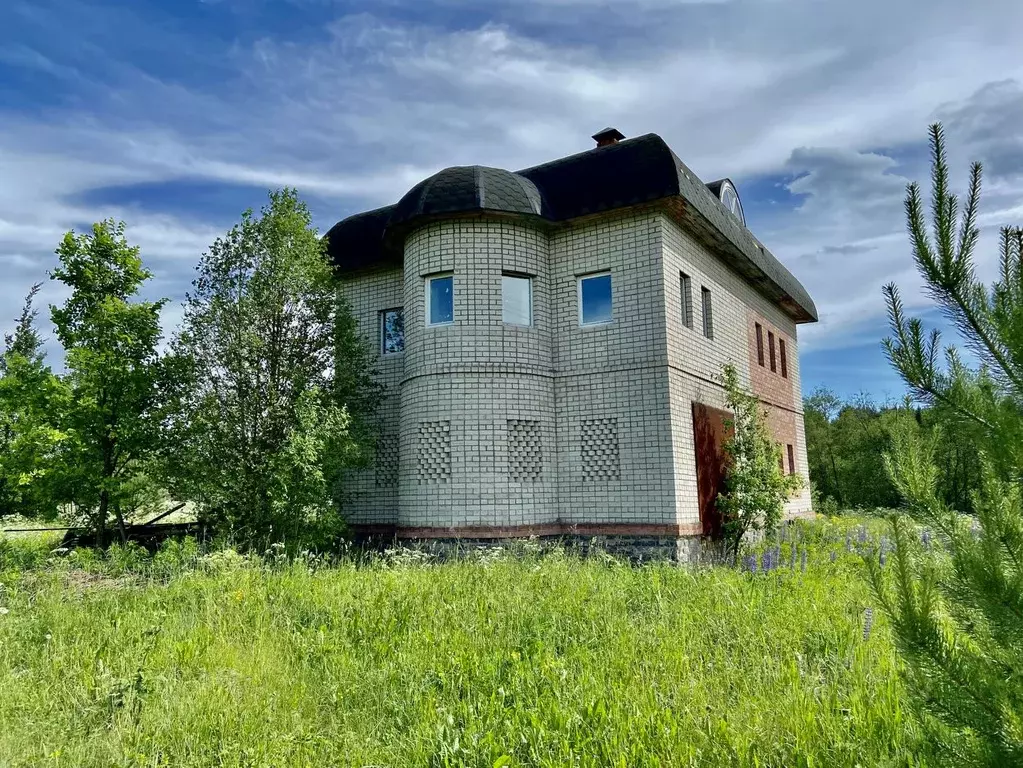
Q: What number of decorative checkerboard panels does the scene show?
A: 4